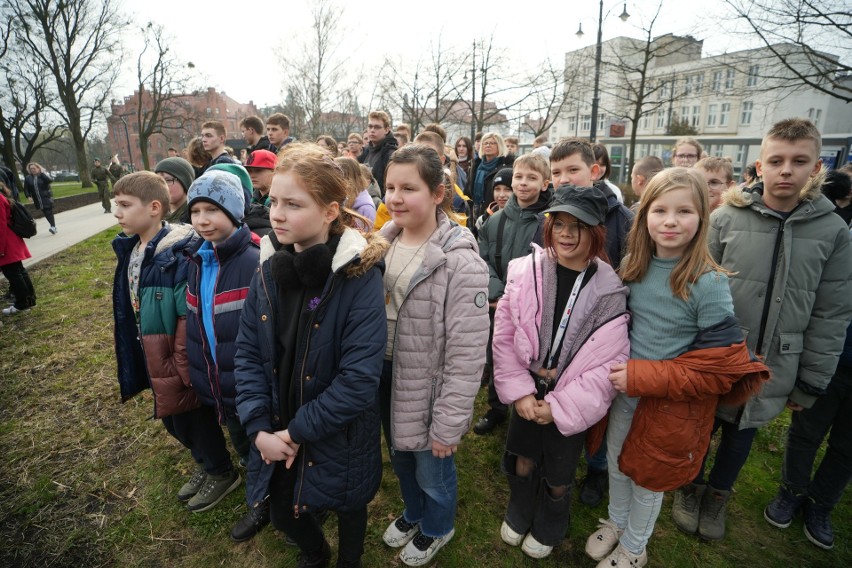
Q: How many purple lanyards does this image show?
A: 0